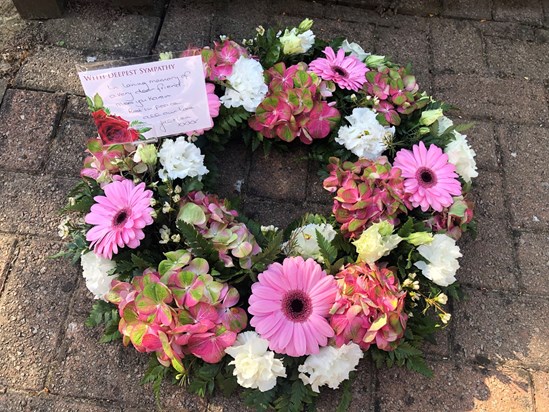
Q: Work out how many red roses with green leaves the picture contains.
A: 1